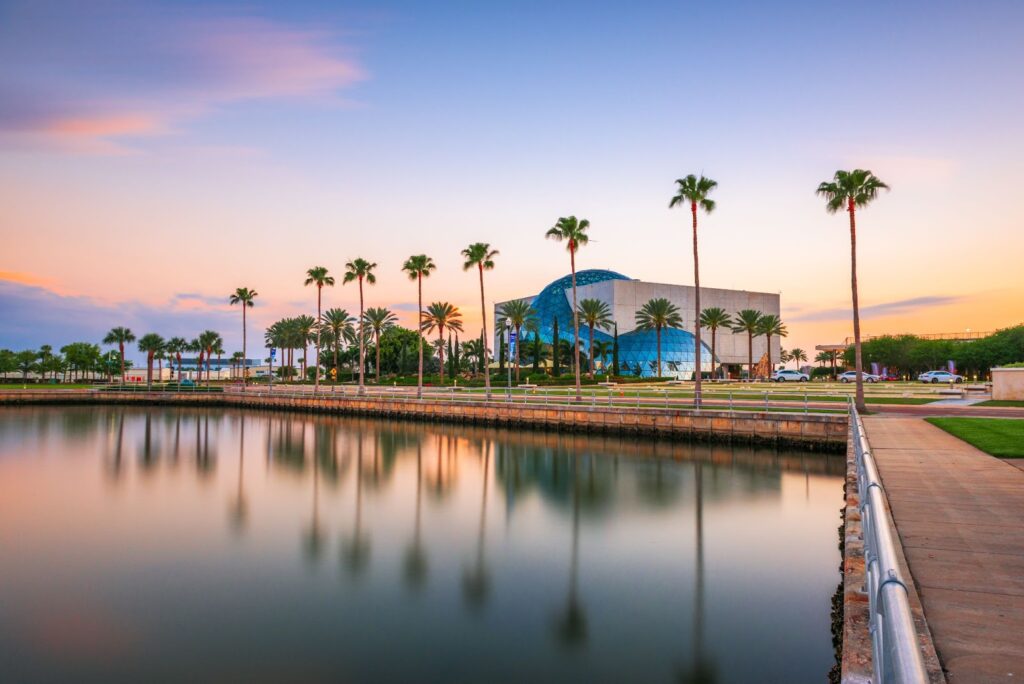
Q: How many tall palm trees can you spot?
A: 8